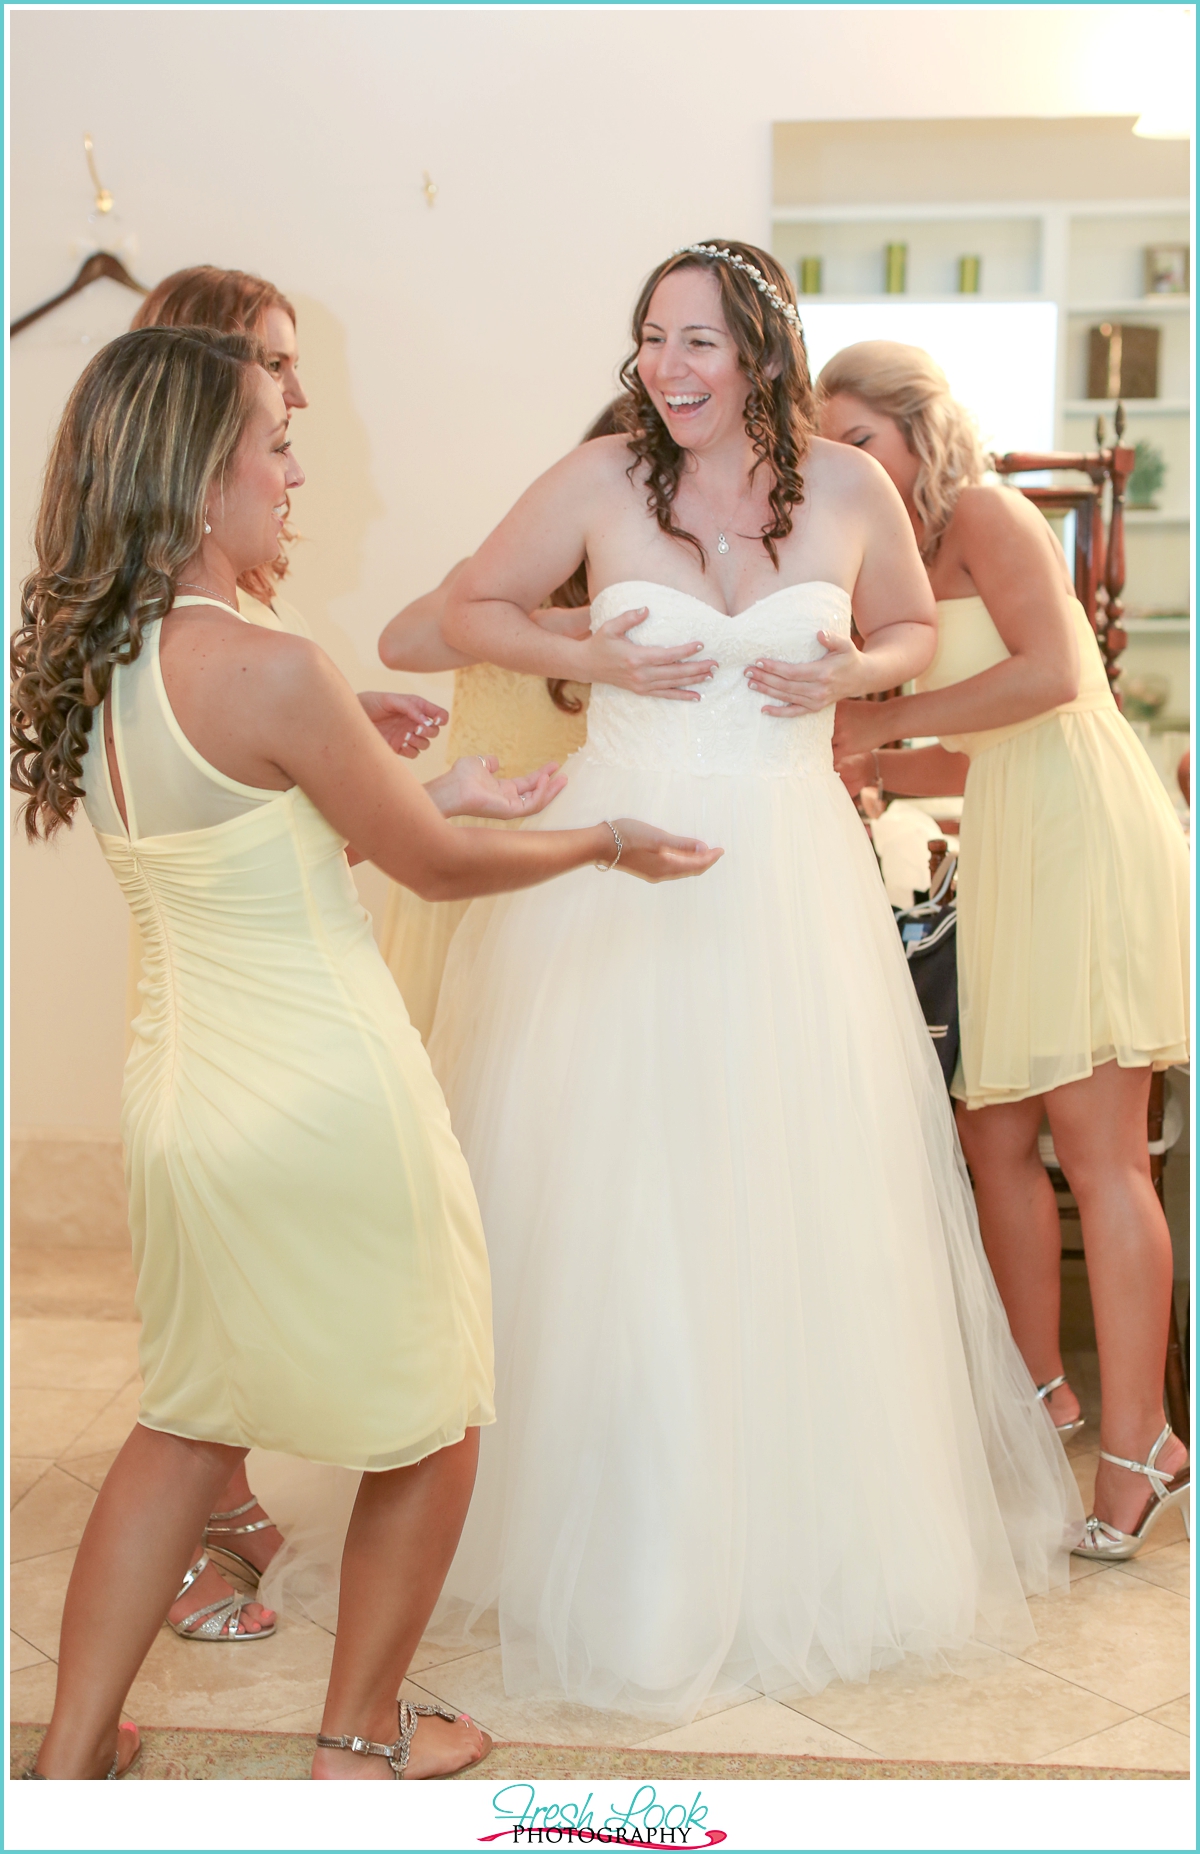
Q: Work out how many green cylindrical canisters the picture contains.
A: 3